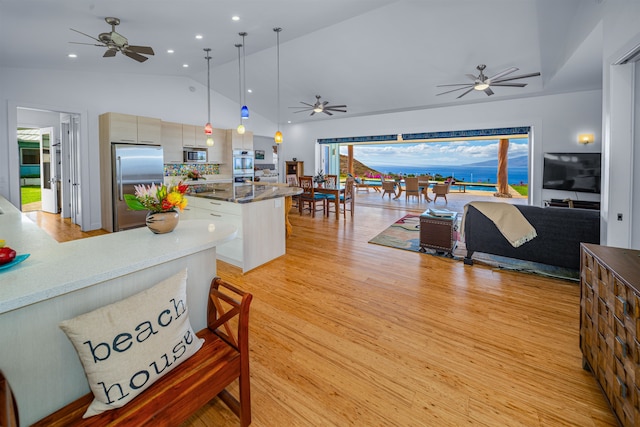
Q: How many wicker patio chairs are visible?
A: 4